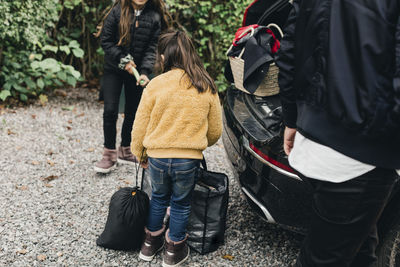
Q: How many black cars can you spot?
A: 1